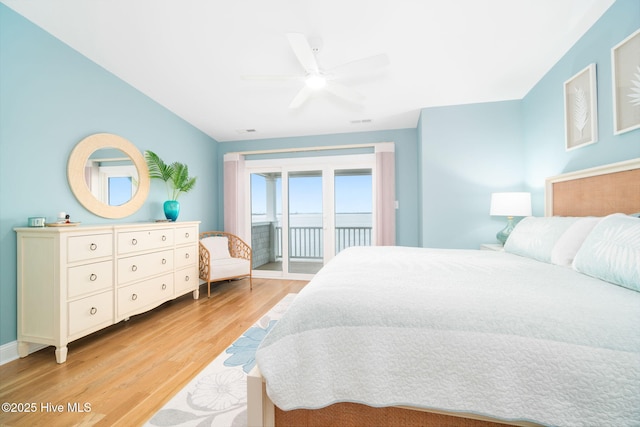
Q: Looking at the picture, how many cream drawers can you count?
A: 9